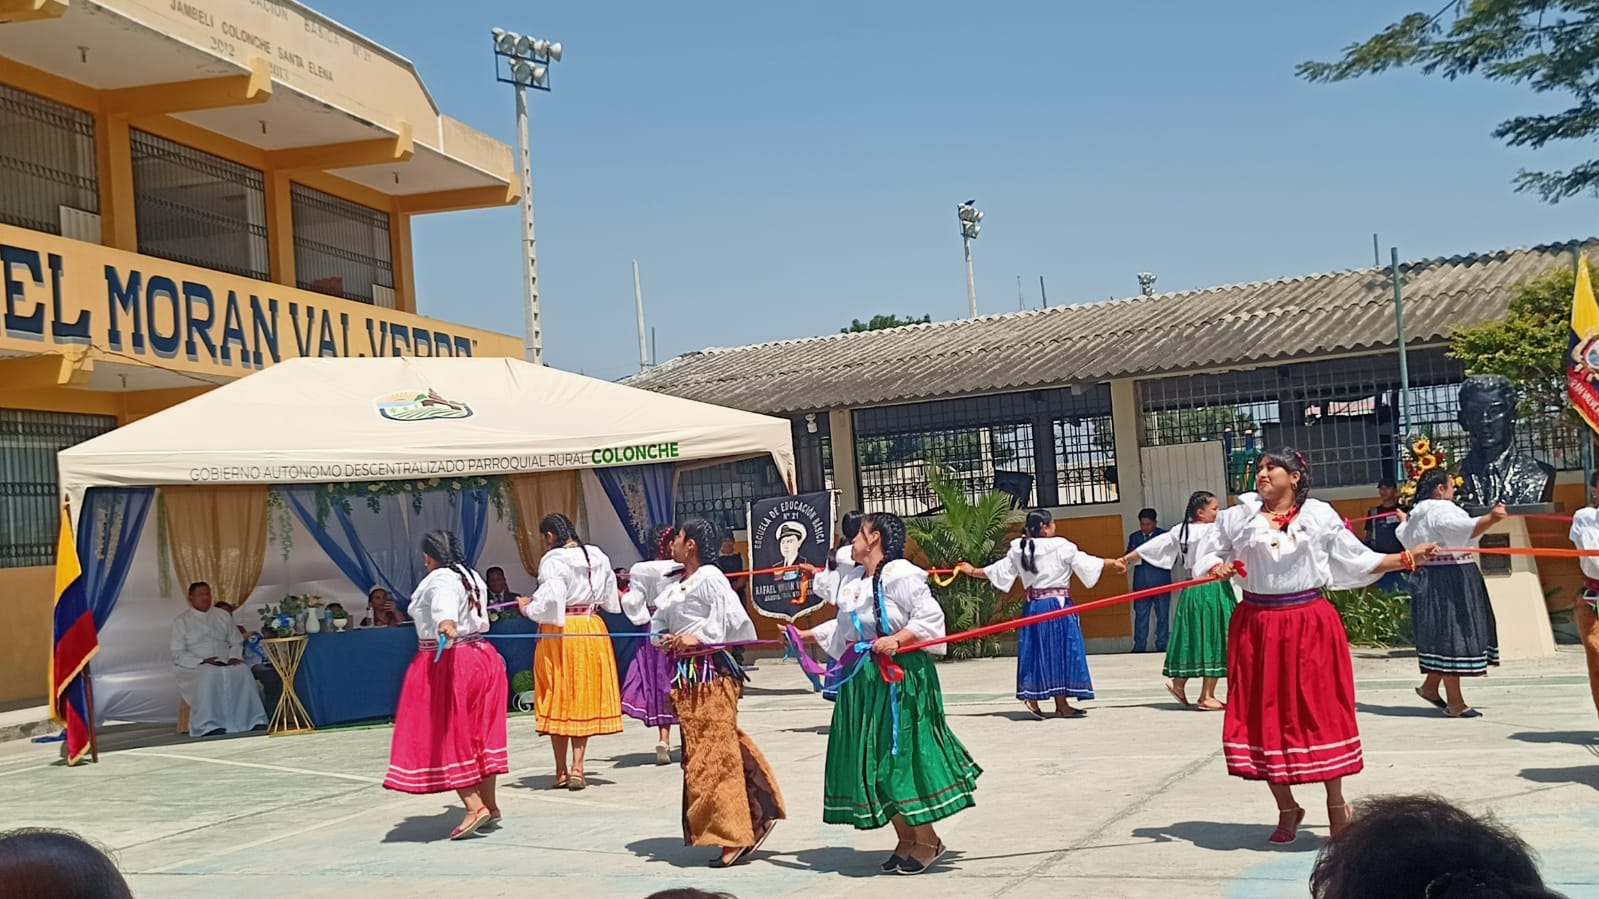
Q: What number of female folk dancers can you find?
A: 11